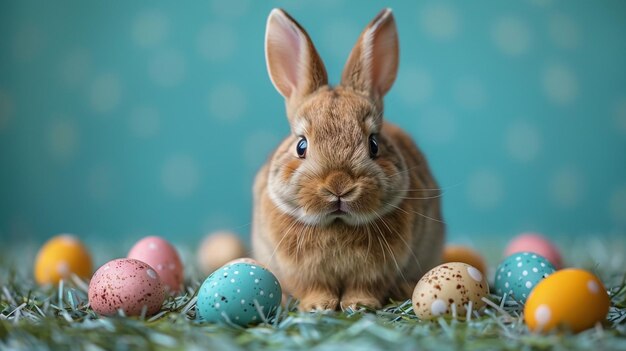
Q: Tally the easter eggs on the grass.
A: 11